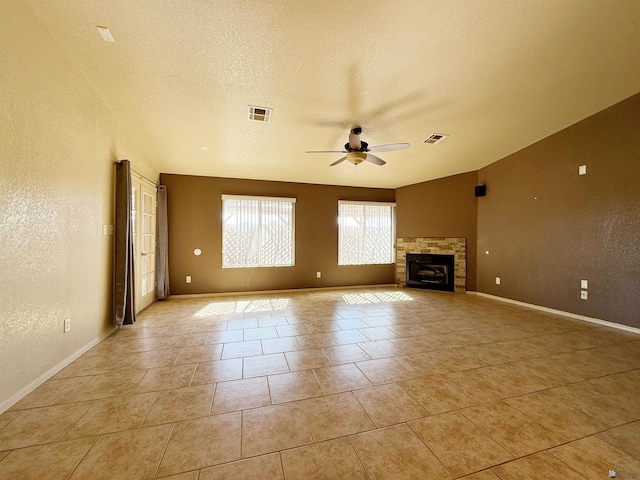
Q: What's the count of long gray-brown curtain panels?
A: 2